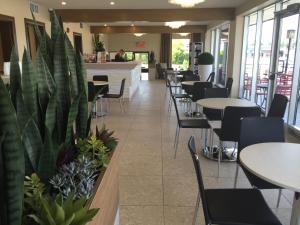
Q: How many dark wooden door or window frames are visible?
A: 3